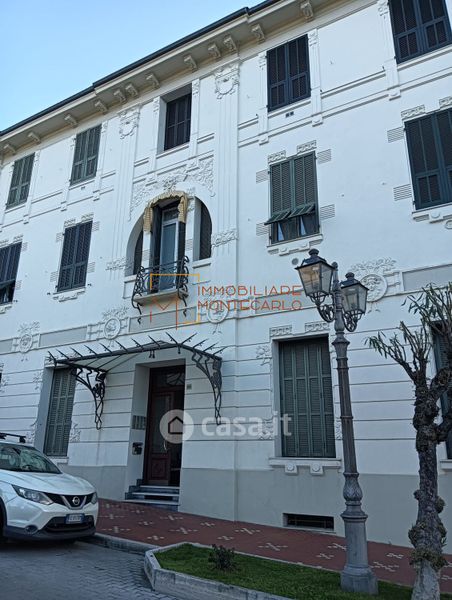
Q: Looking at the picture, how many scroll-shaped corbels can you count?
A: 12